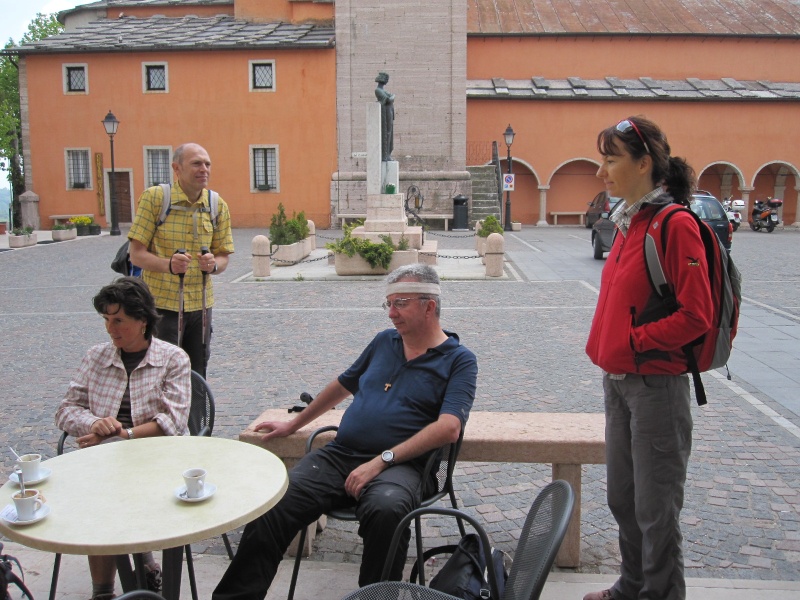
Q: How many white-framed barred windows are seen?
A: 6